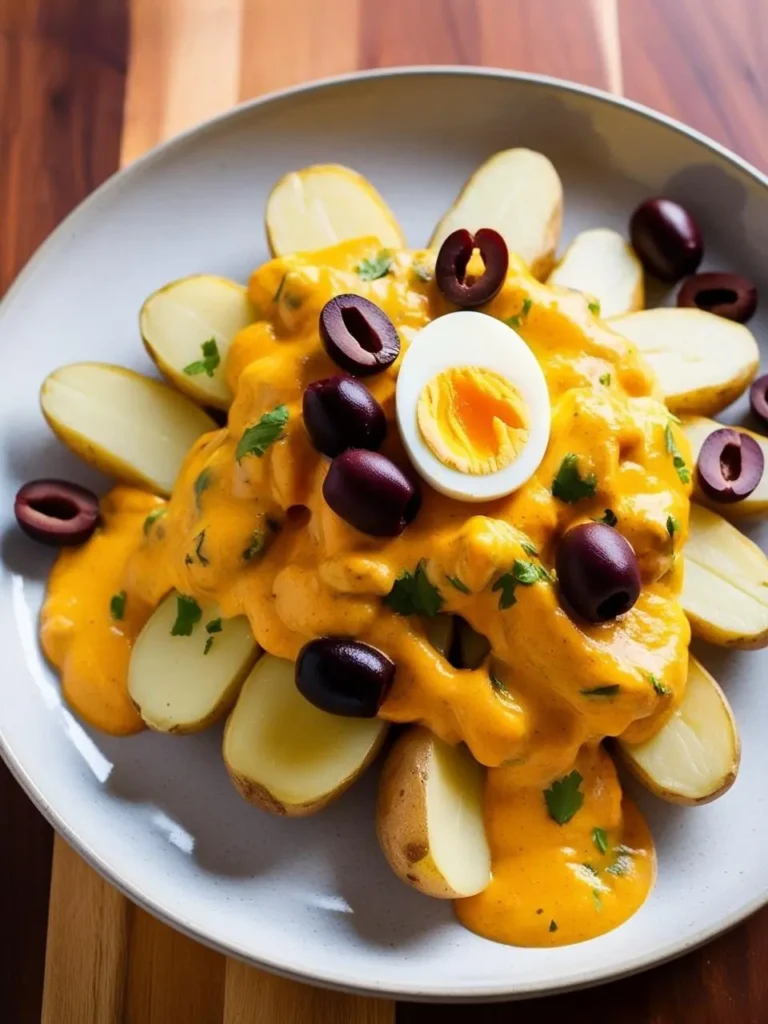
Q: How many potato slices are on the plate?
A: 12